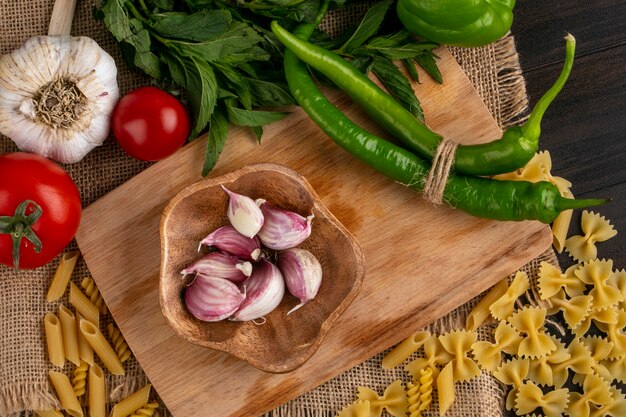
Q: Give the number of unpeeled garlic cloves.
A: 7